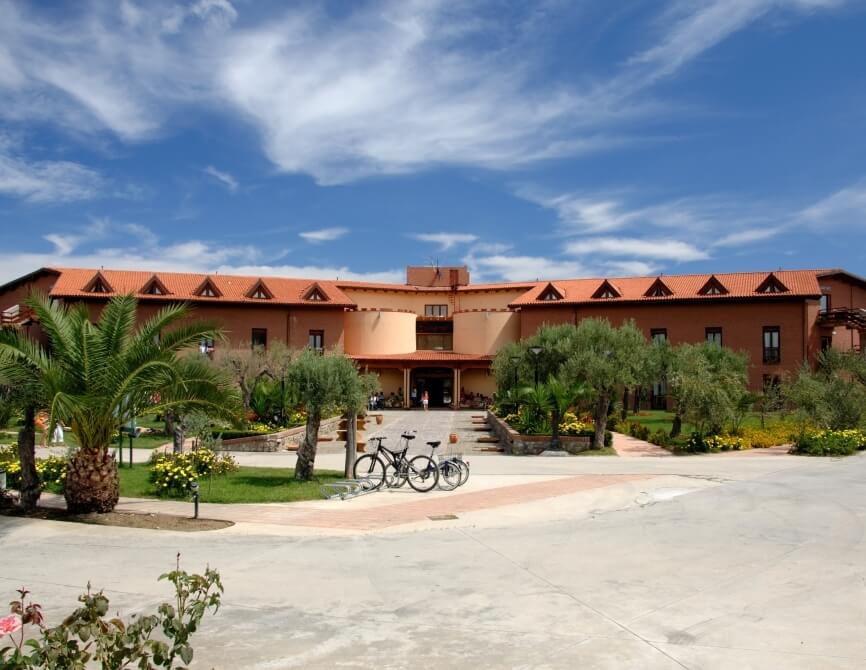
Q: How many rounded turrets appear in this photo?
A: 2